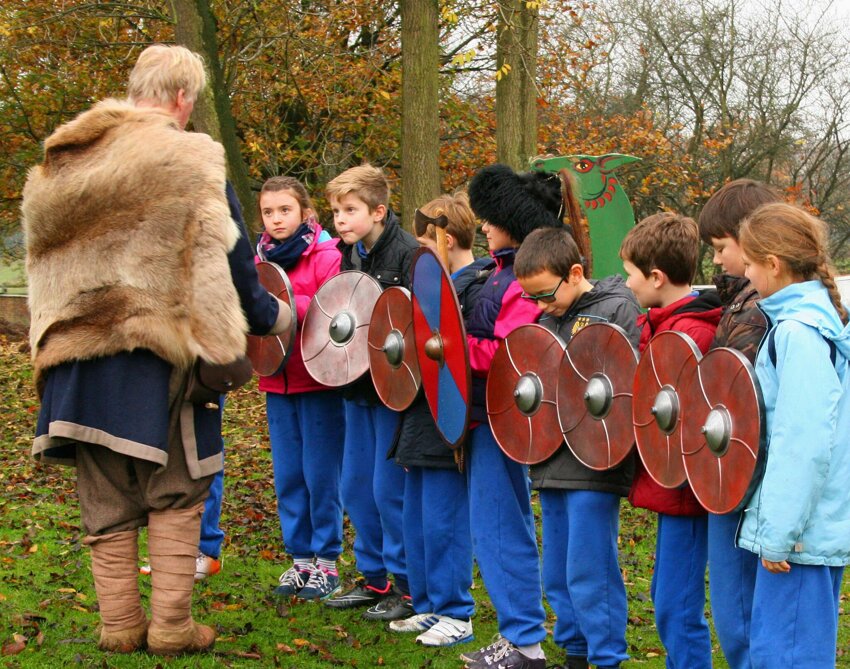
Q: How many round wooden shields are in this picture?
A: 8